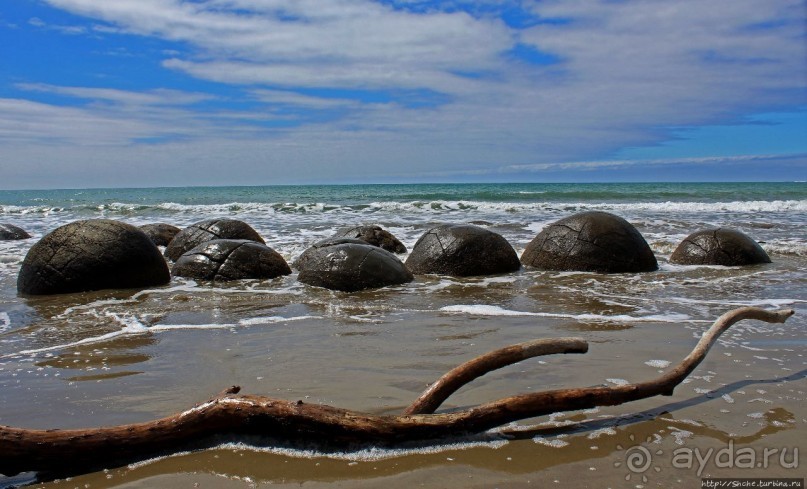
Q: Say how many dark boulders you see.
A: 10